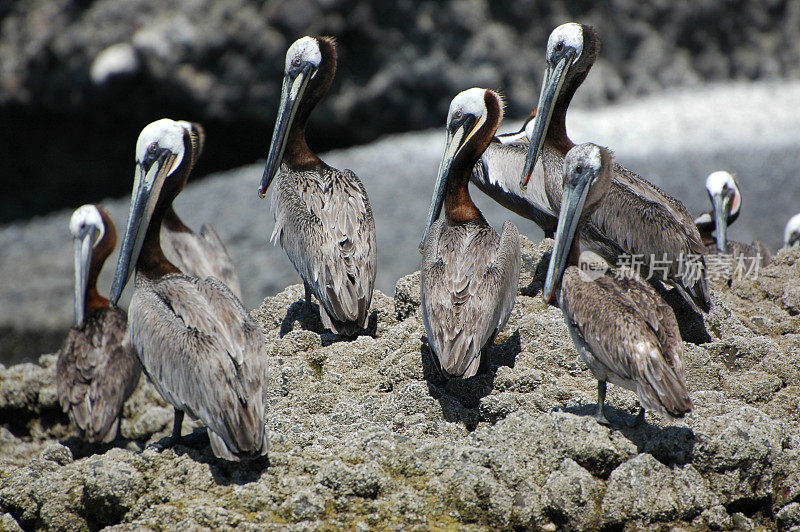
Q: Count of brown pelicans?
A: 10